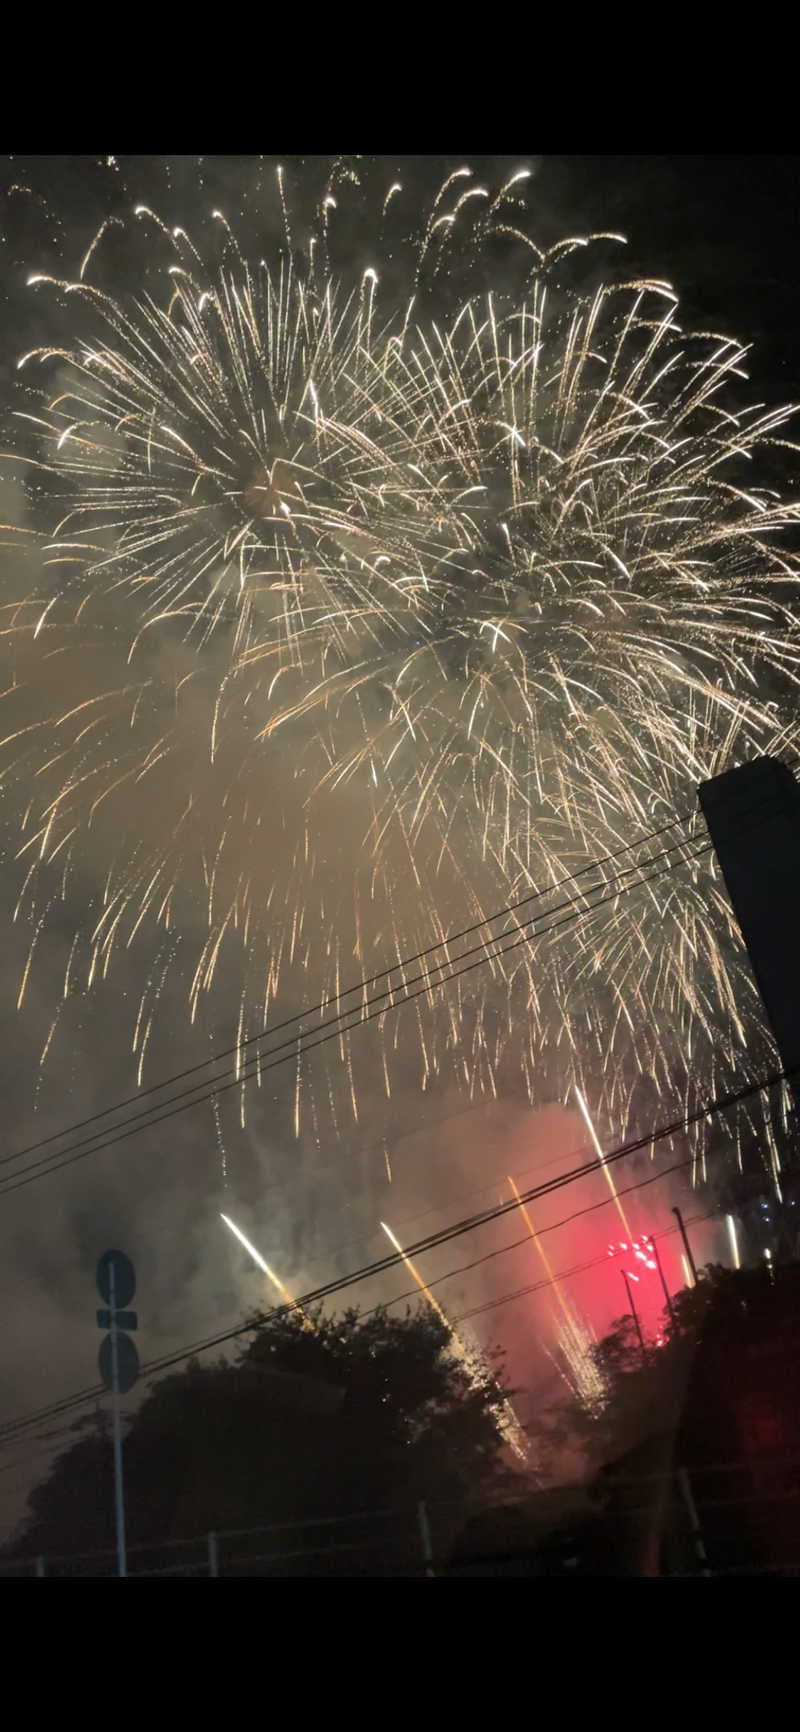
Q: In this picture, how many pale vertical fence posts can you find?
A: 4